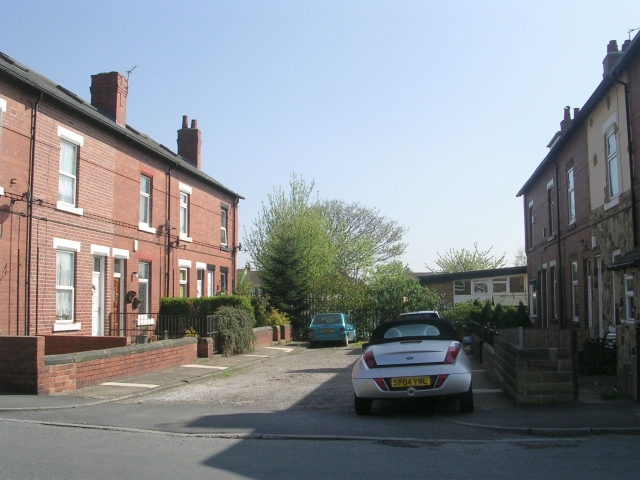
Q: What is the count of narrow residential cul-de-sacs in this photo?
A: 1